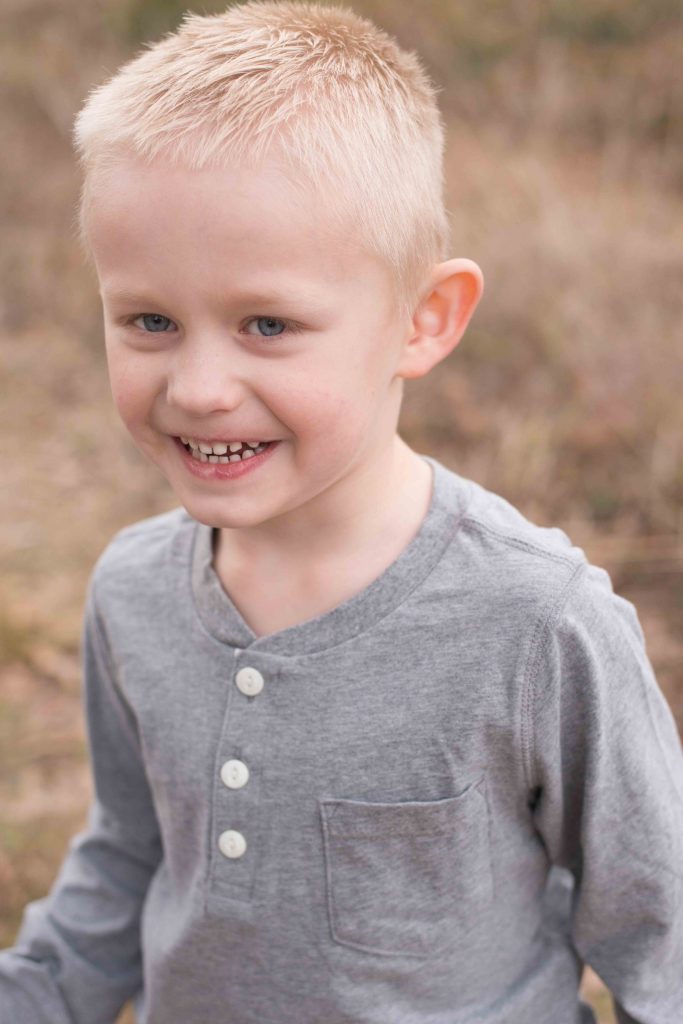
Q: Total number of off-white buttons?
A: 3